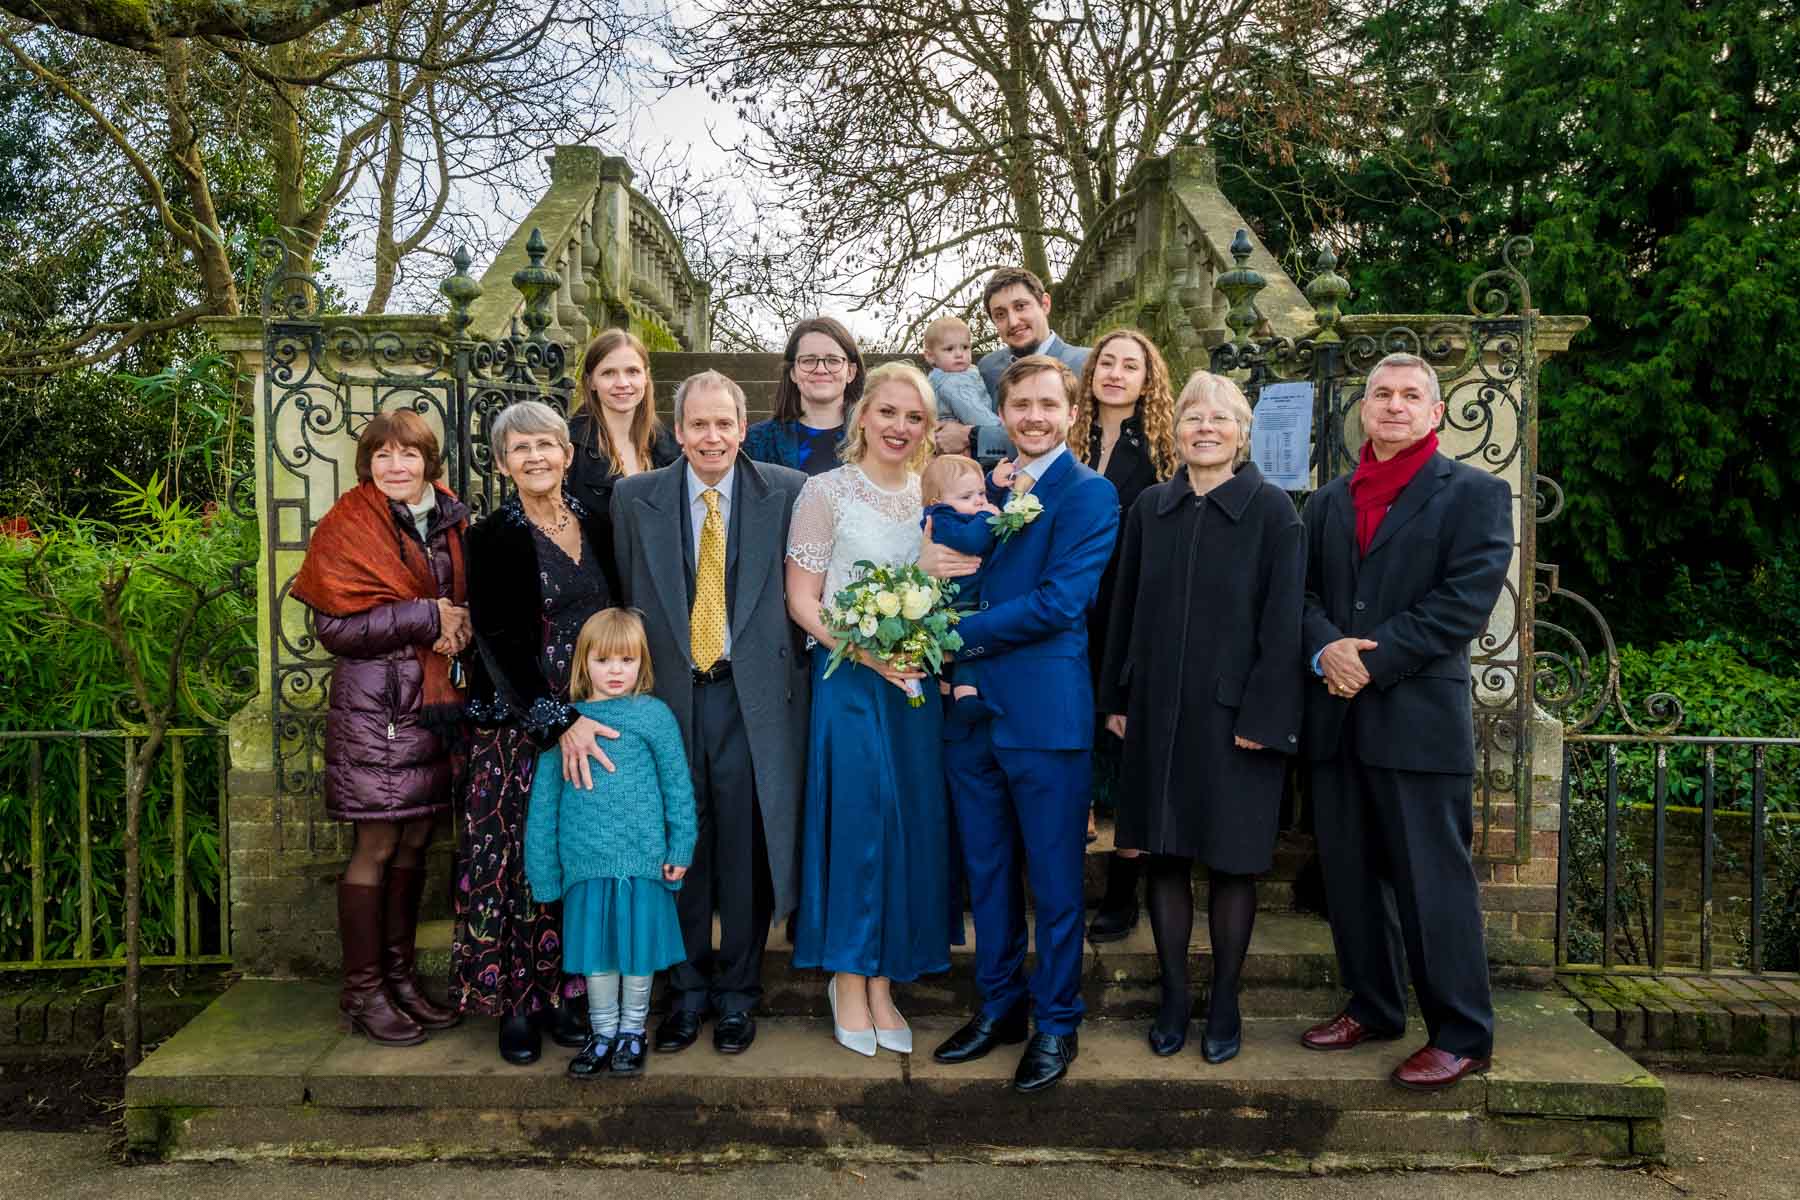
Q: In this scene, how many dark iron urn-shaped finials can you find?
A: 4